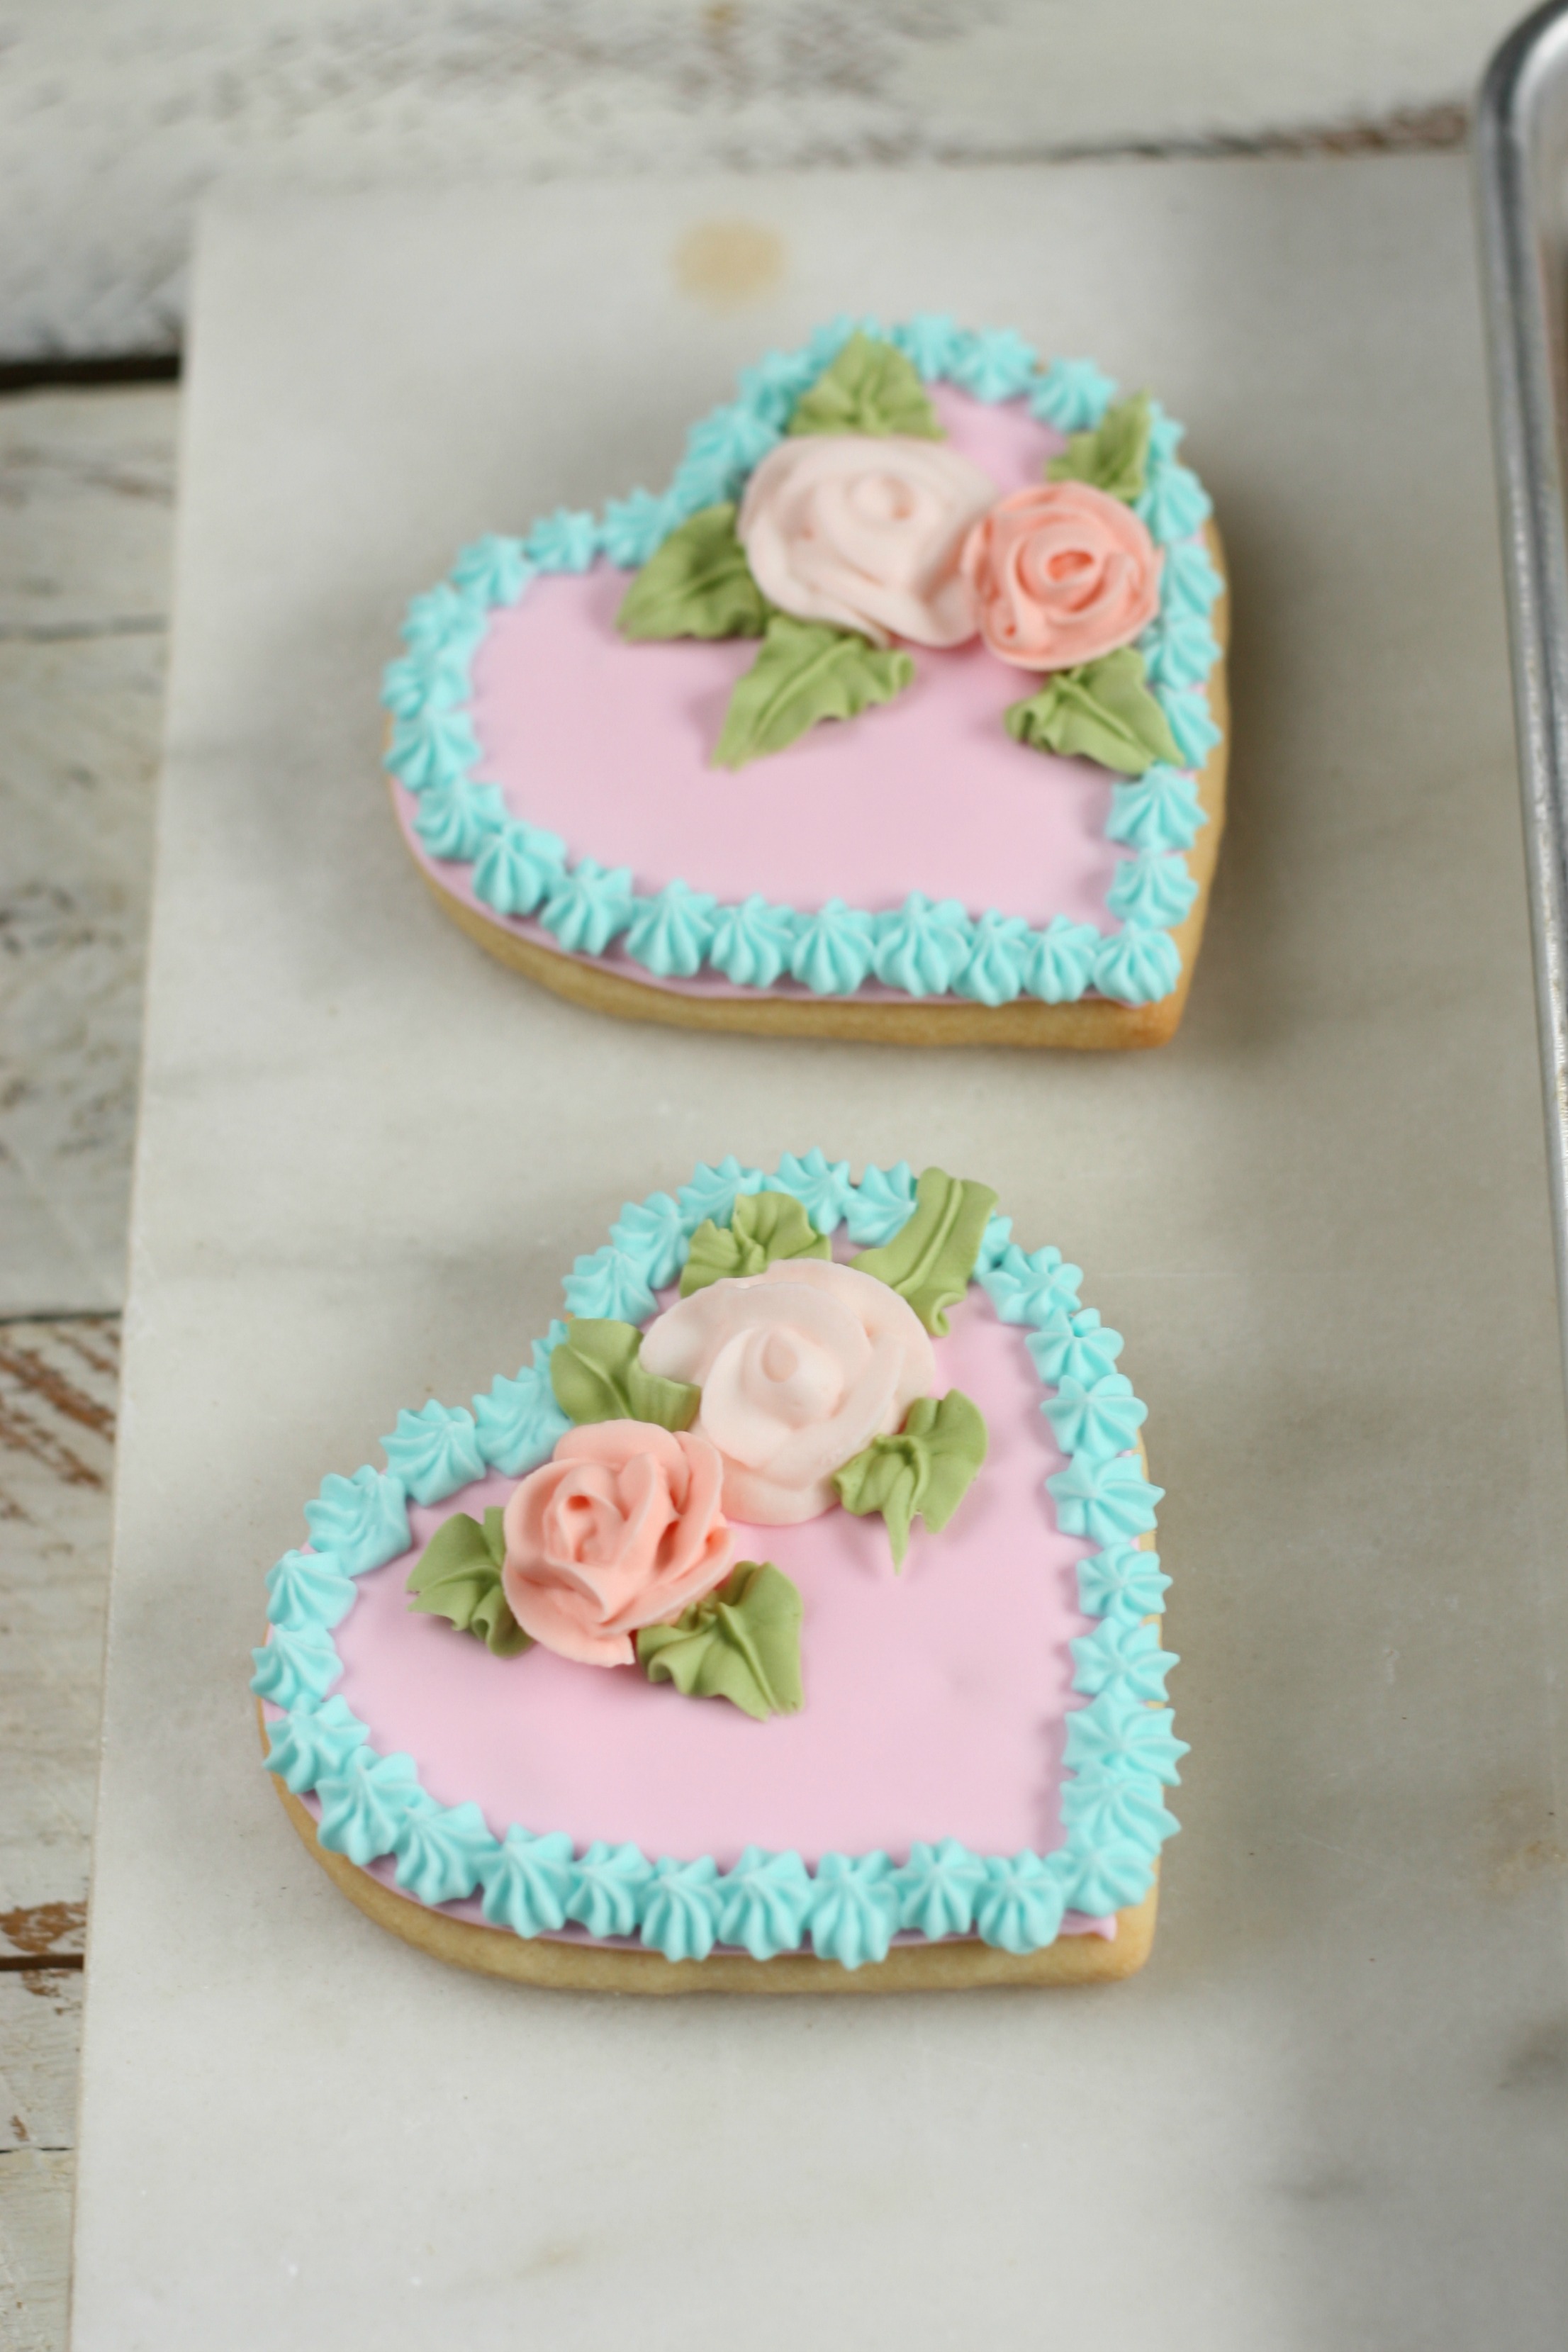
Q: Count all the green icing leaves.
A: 11